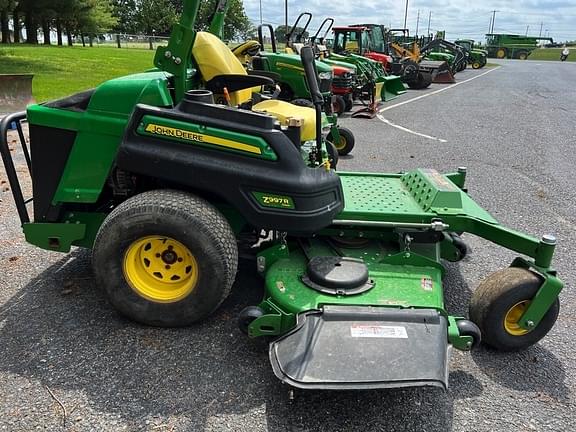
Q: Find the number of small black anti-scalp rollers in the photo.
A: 3